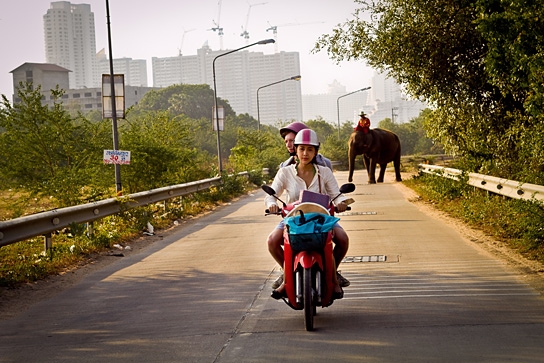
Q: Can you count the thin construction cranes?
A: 4